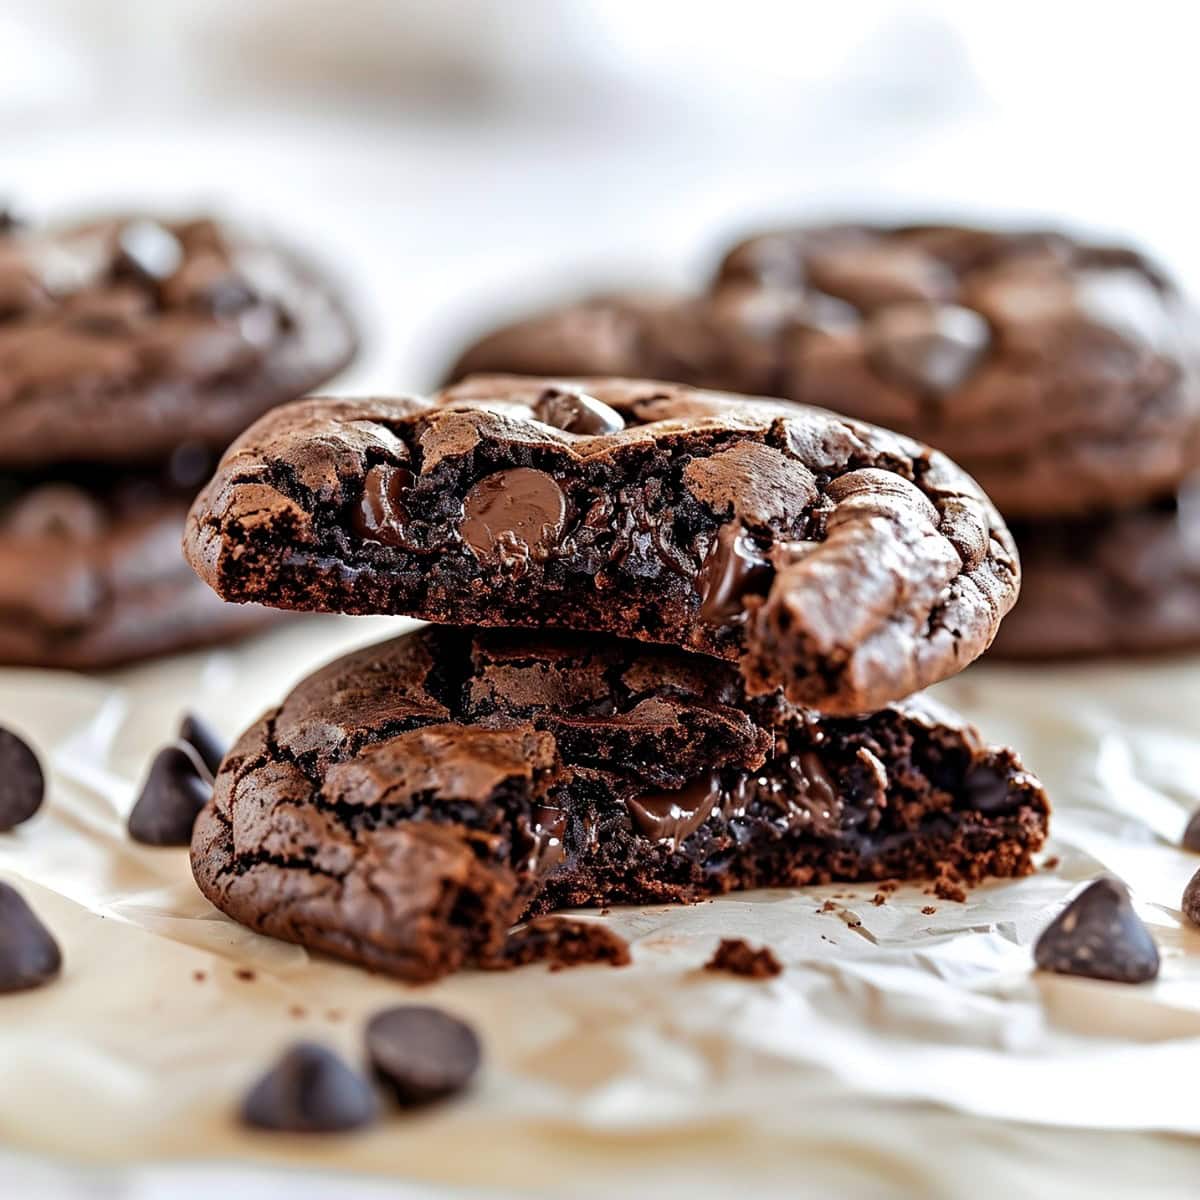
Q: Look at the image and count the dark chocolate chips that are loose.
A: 9